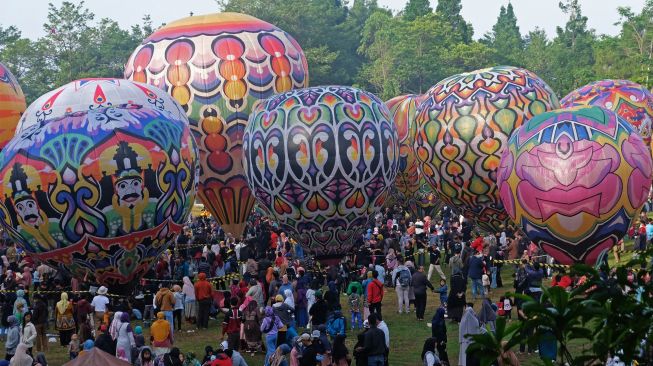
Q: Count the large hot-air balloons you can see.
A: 8